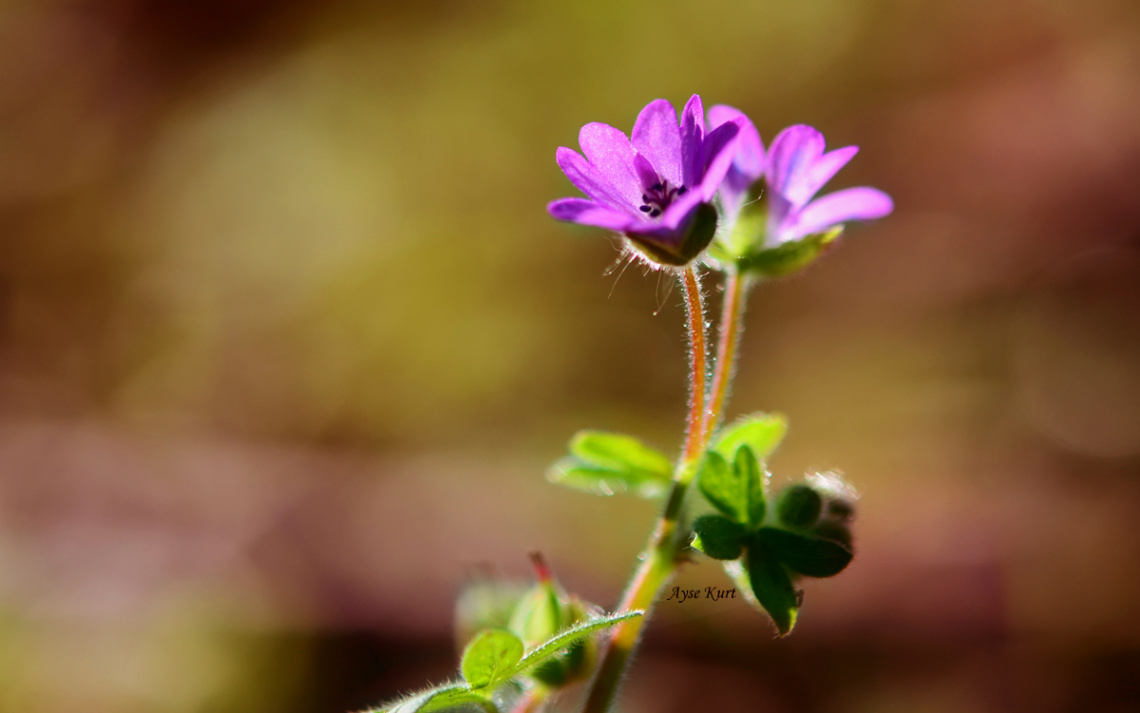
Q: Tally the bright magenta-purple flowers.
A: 2